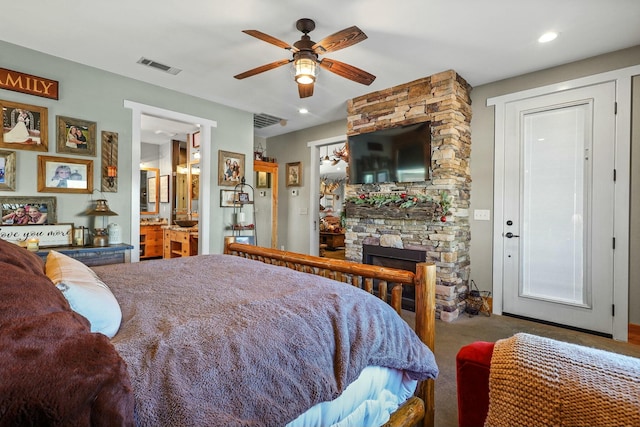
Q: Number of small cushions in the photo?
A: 1